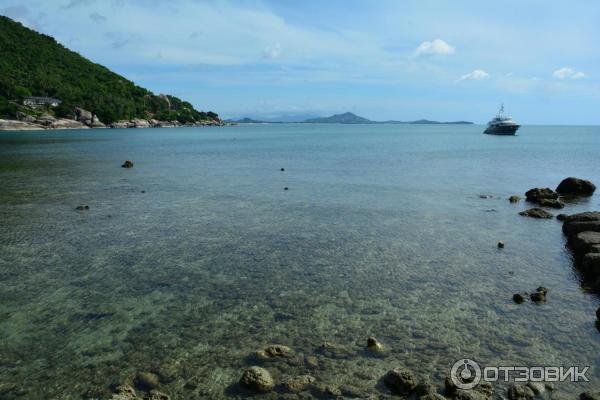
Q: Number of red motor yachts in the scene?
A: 0